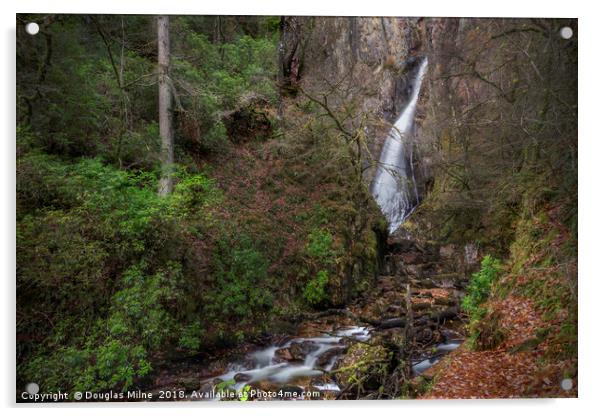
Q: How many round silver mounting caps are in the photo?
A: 4